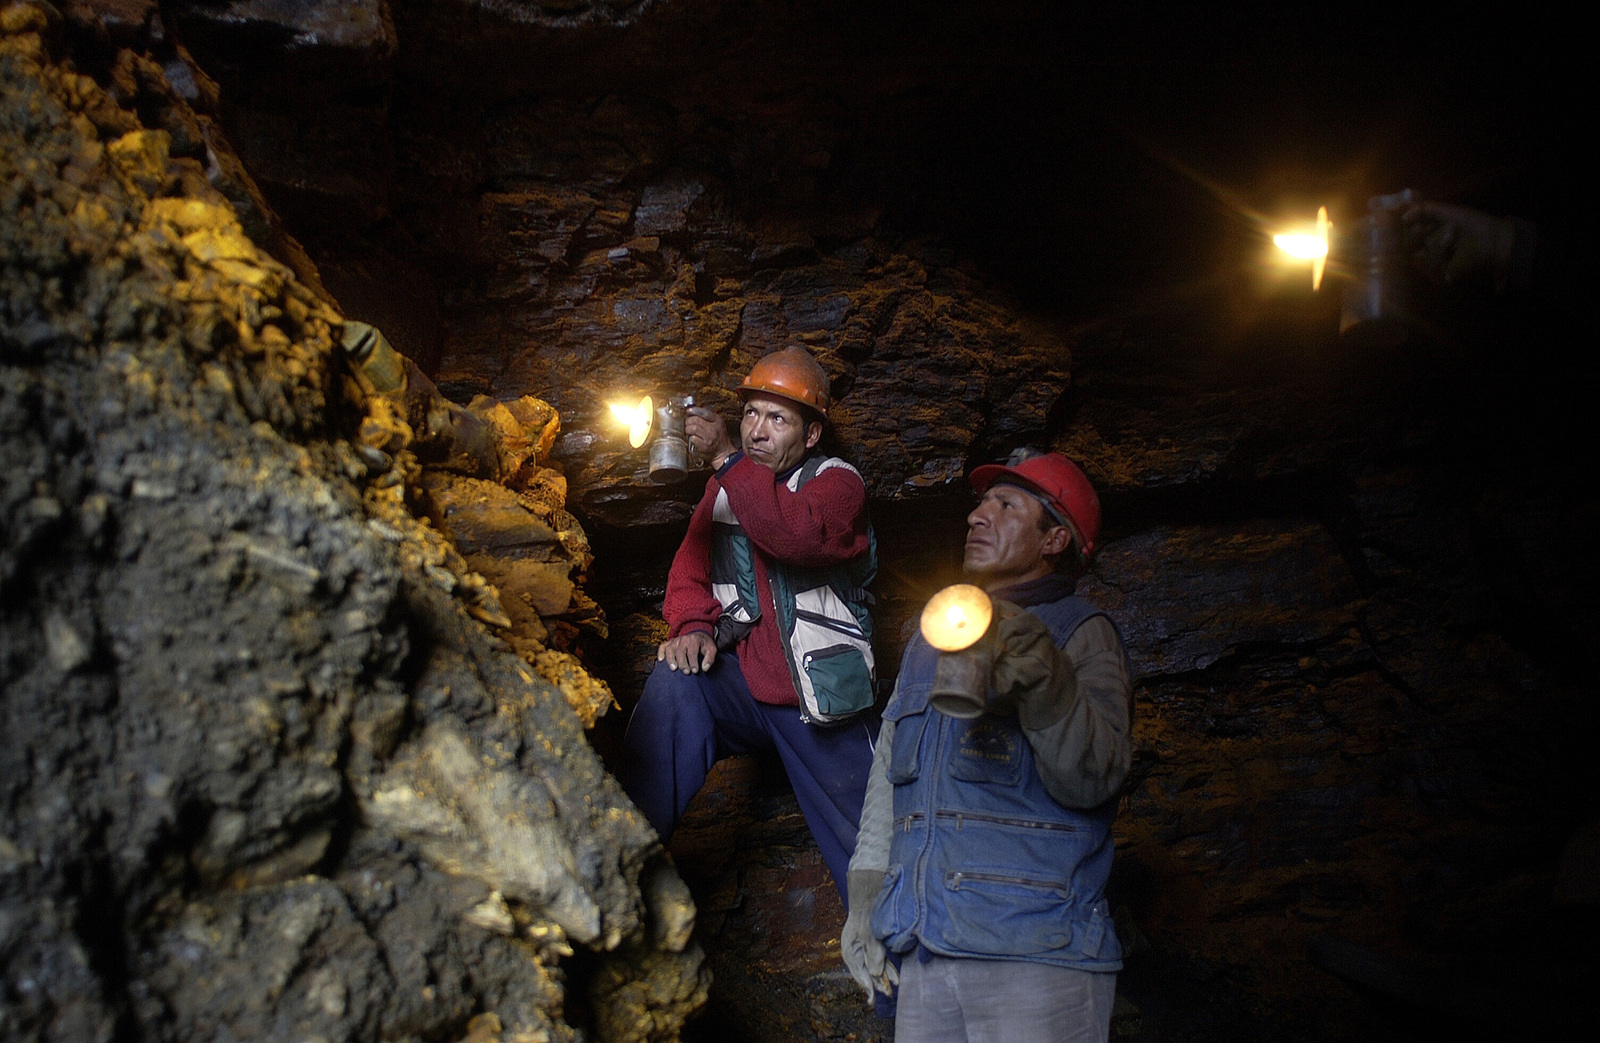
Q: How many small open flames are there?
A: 3